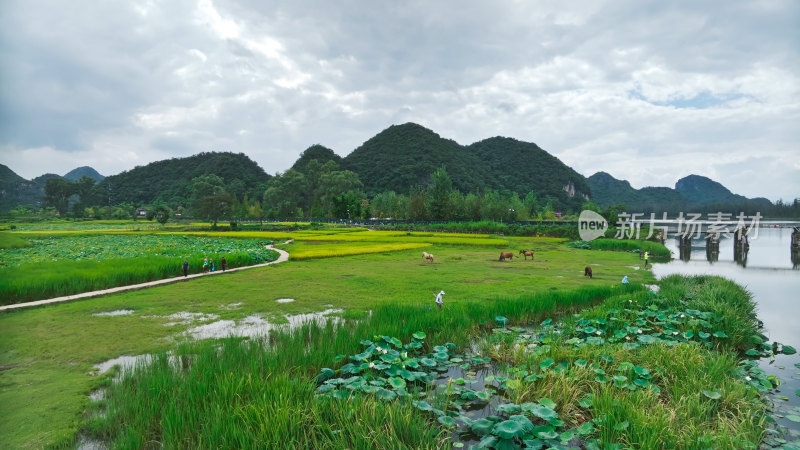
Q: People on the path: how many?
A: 4